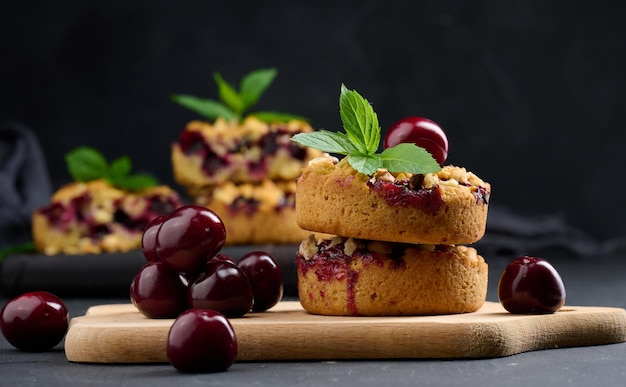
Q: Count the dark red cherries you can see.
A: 10